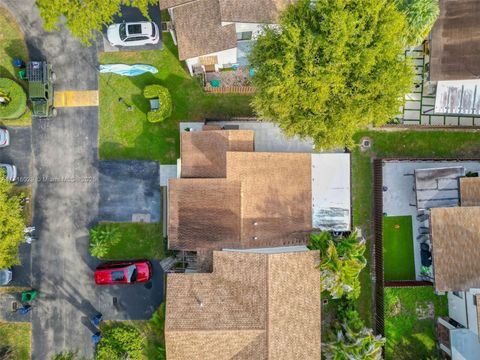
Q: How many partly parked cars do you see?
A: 3